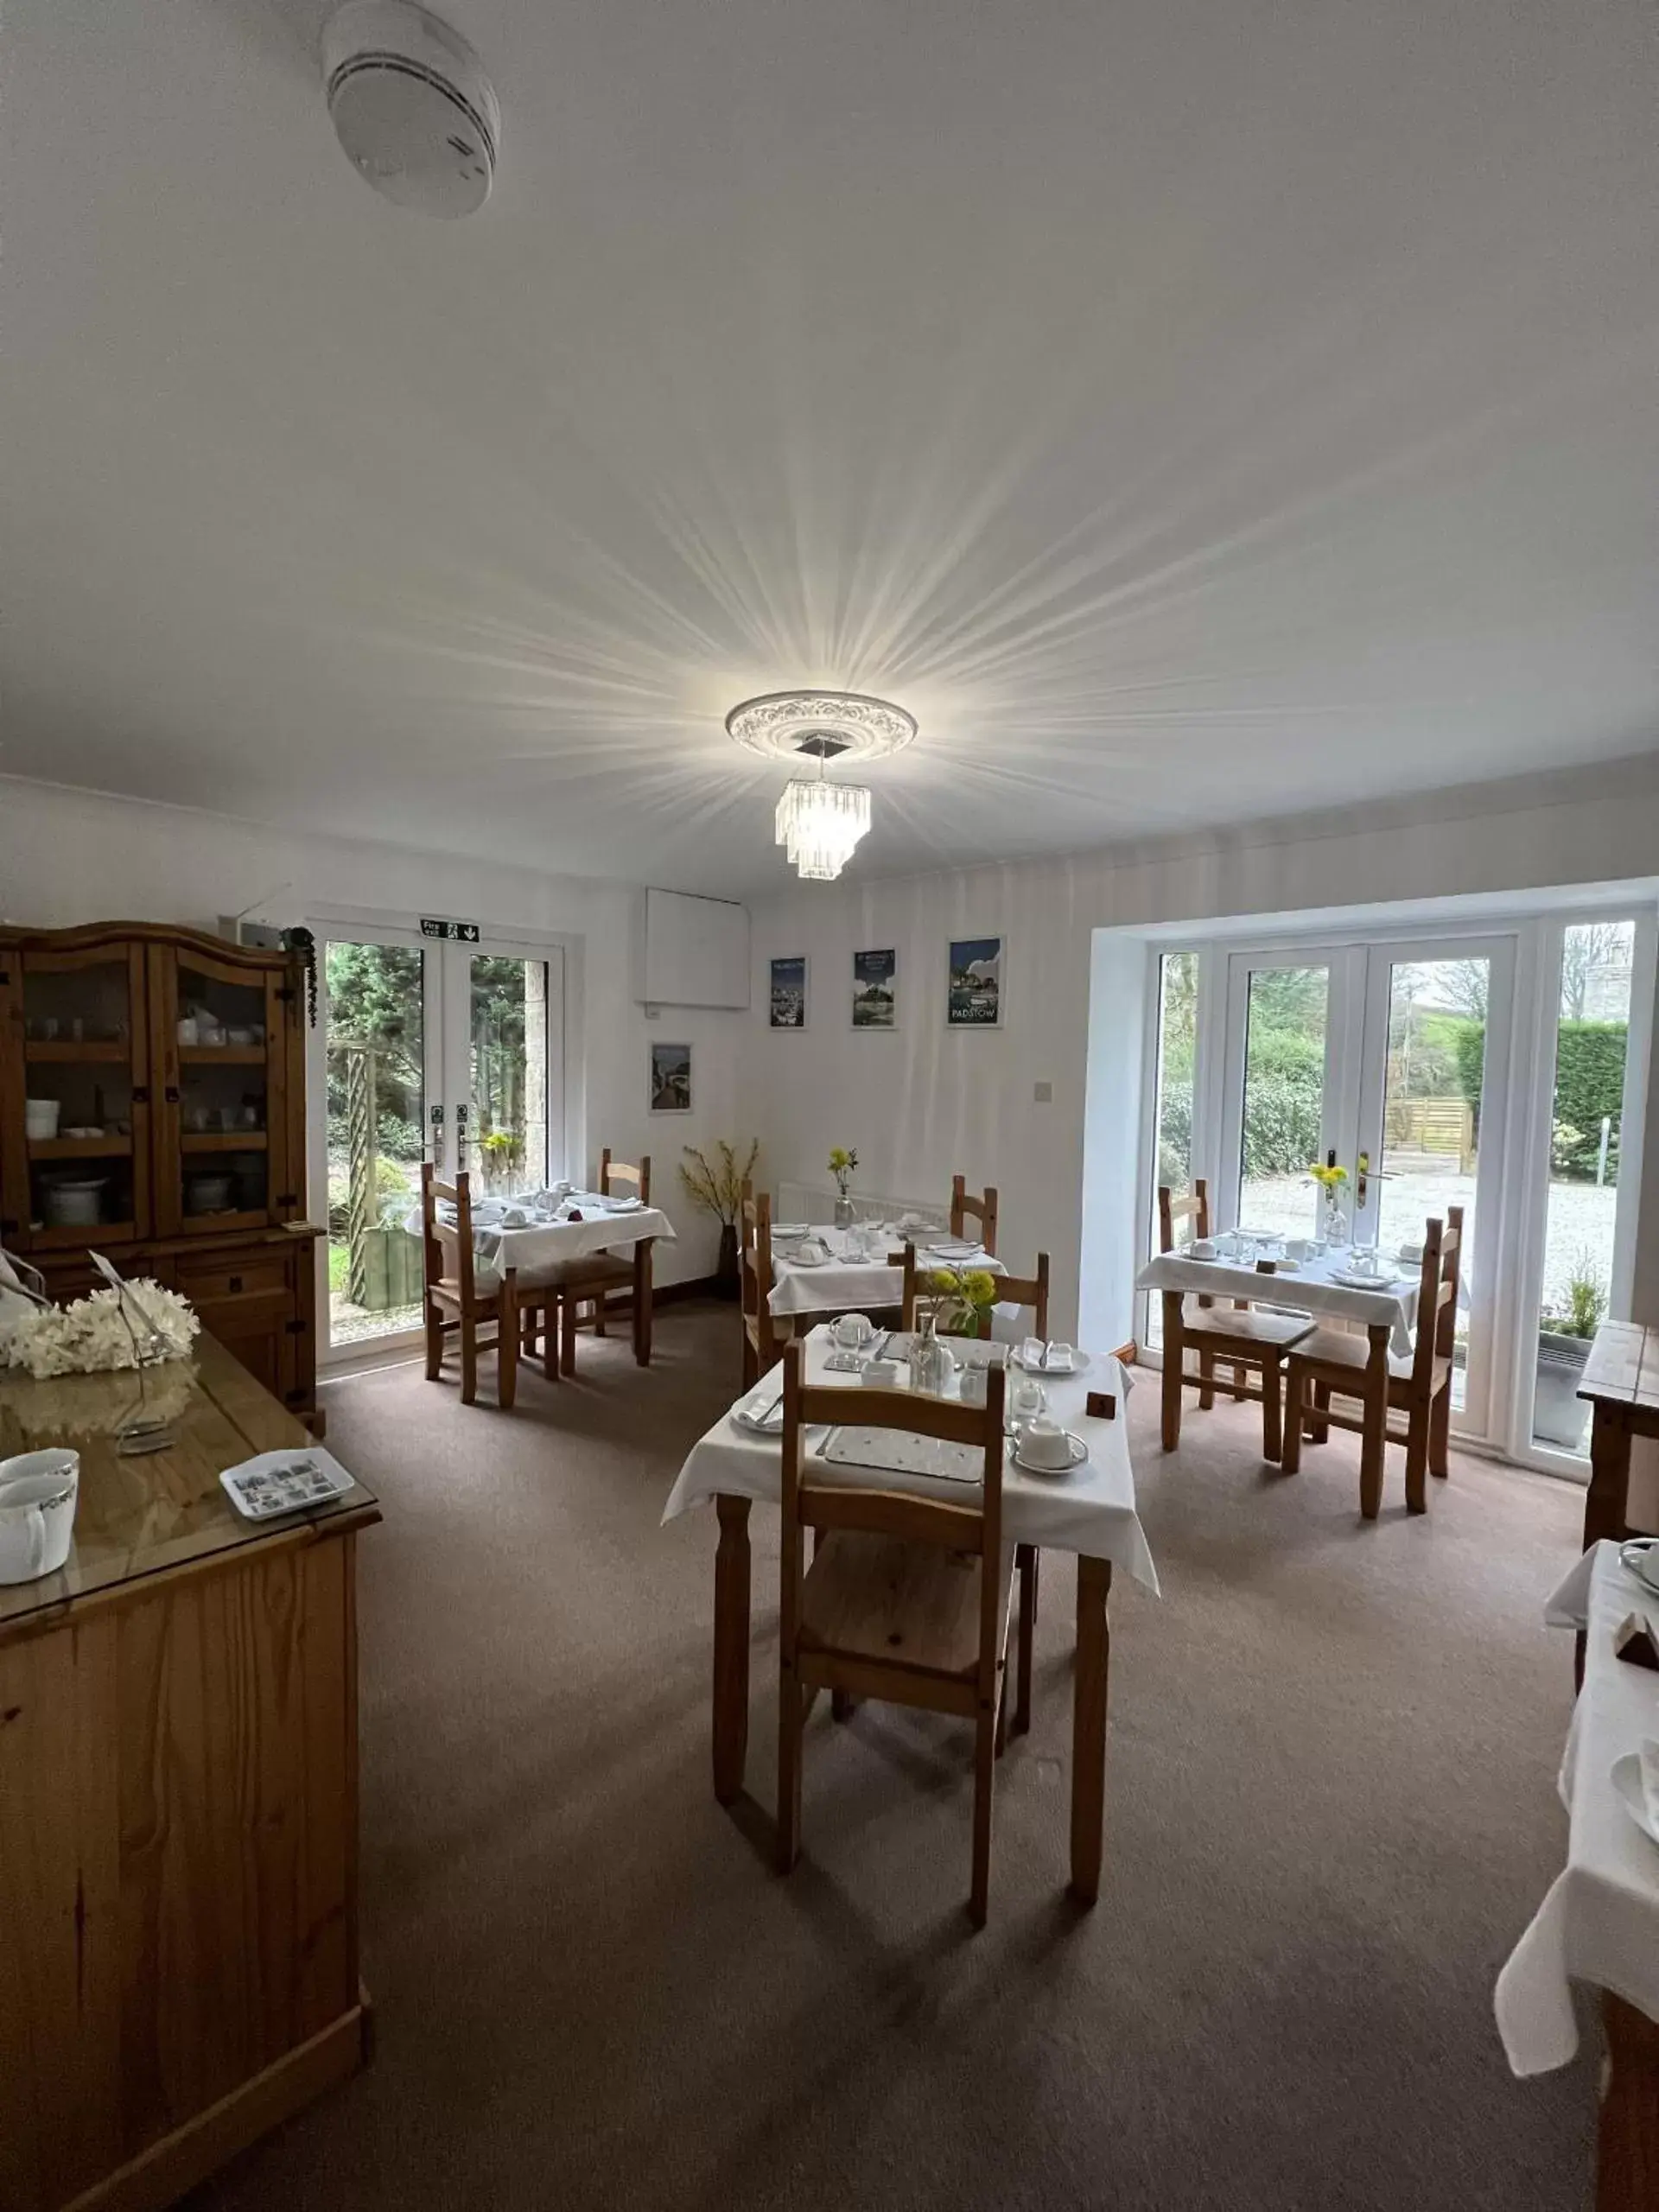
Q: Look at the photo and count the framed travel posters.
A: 4